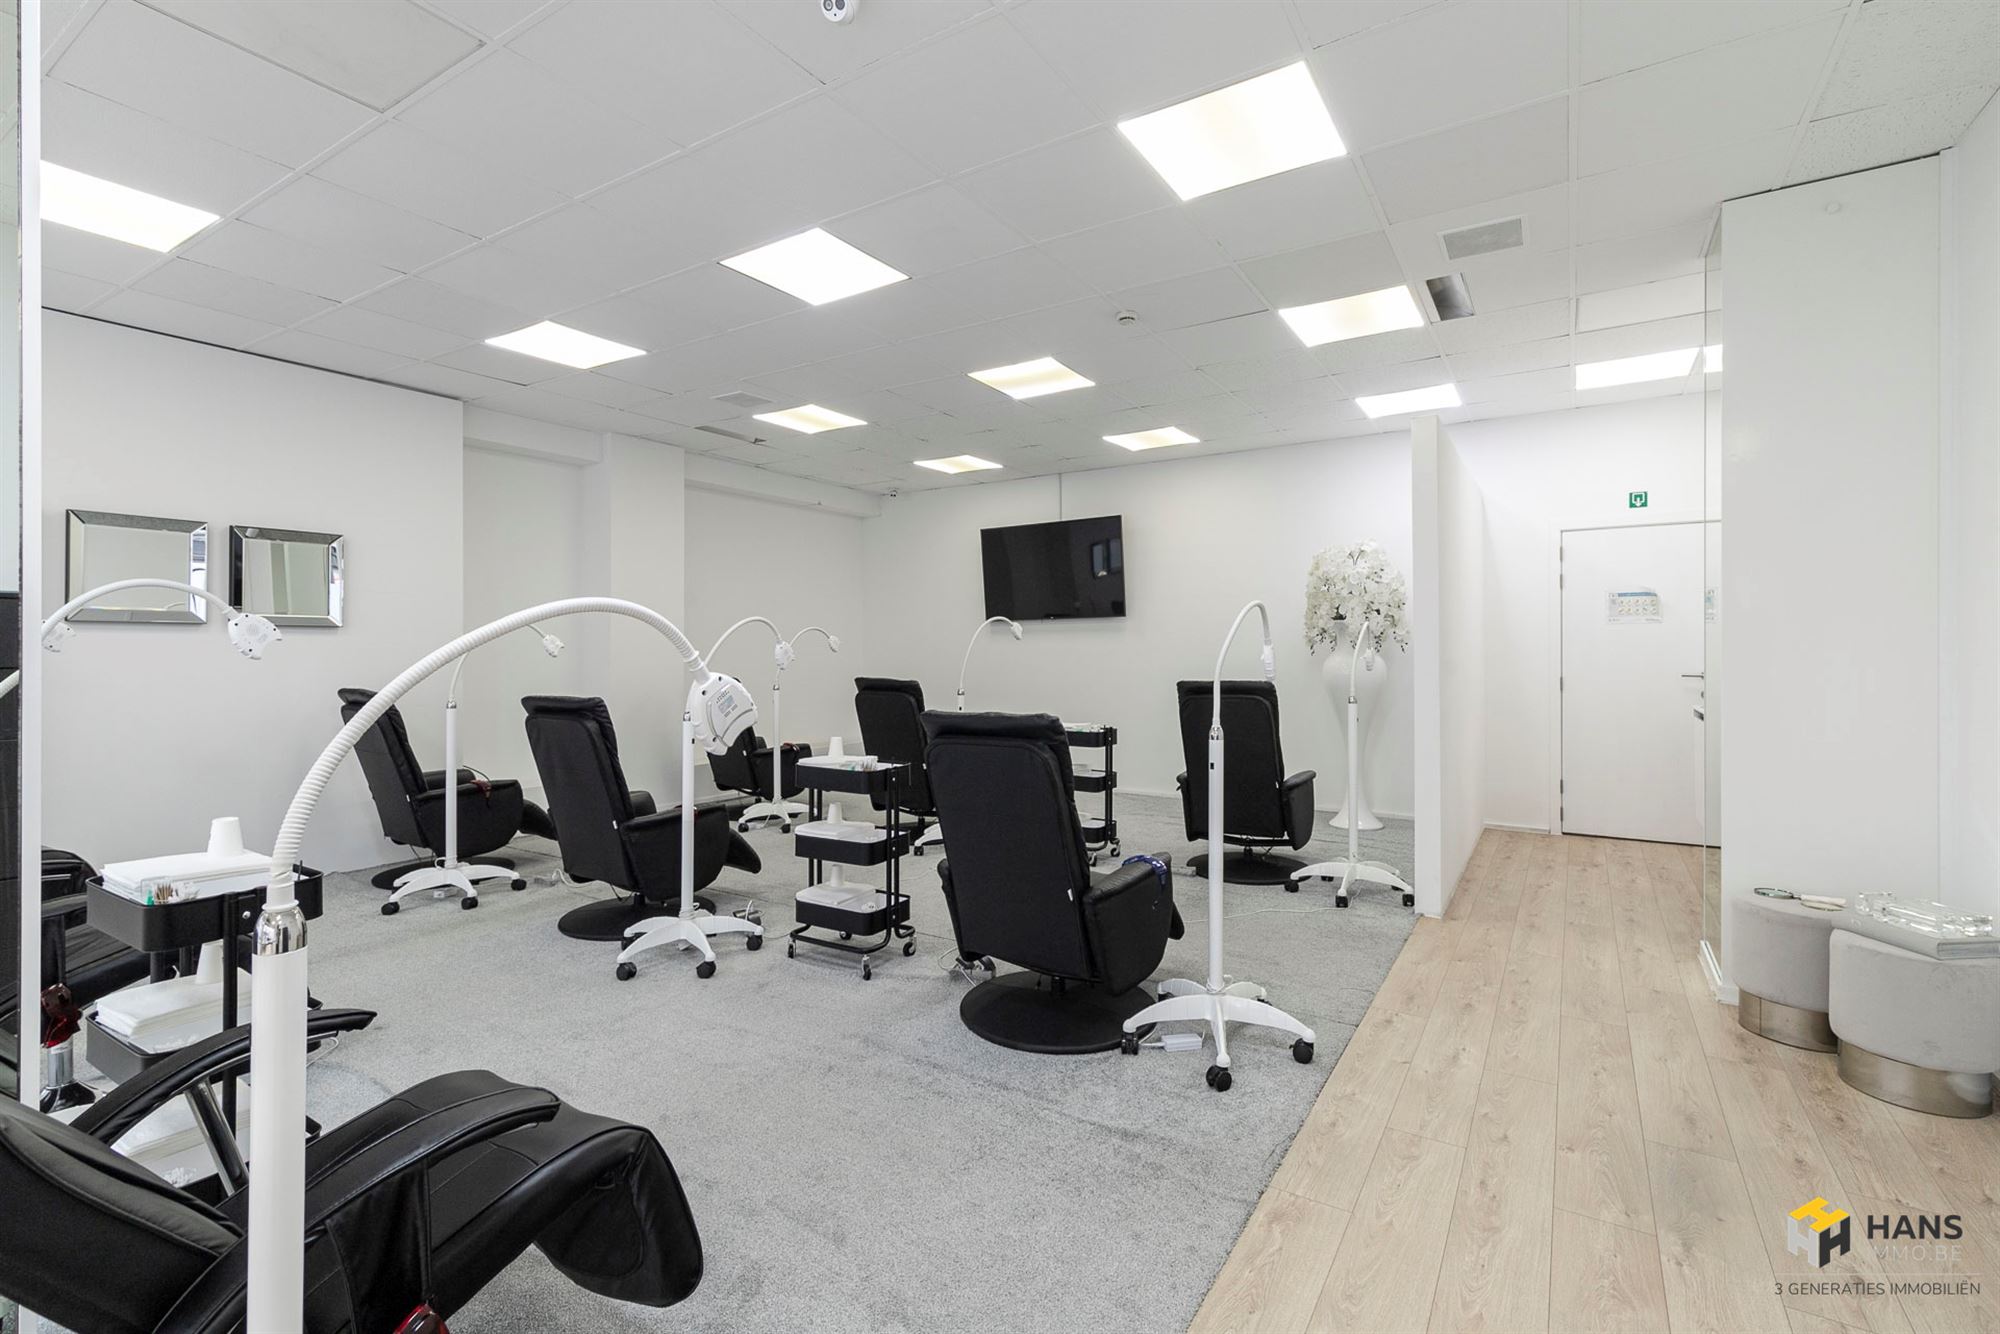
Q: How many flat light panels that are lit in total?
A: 11